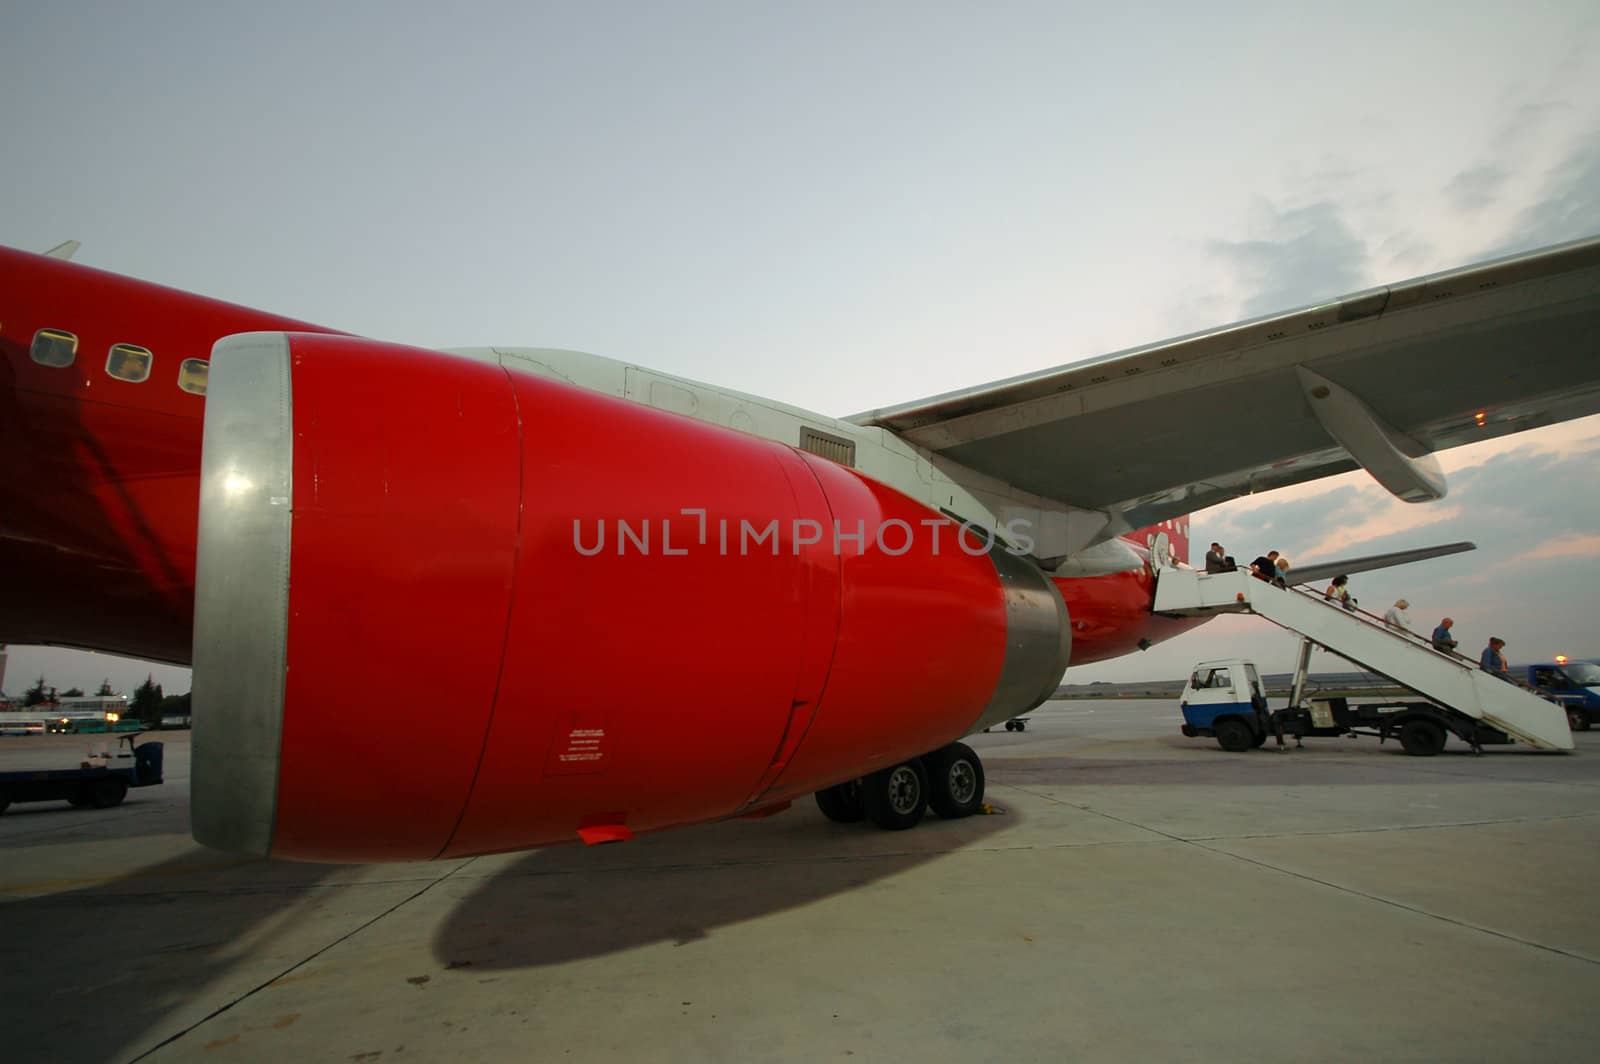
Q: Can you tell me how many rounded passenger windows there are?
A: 3